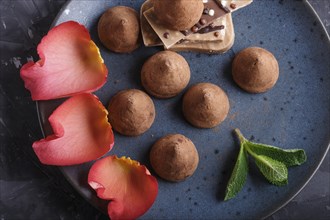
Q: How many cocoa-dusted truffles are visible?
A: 7